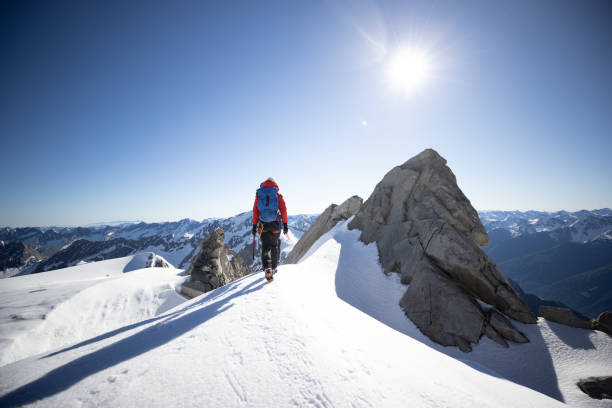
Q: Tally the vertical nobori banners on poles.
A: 0